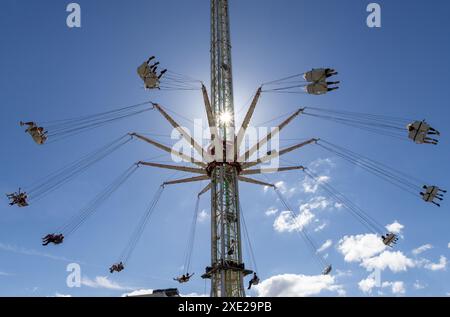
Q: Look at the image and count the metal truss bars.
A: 11